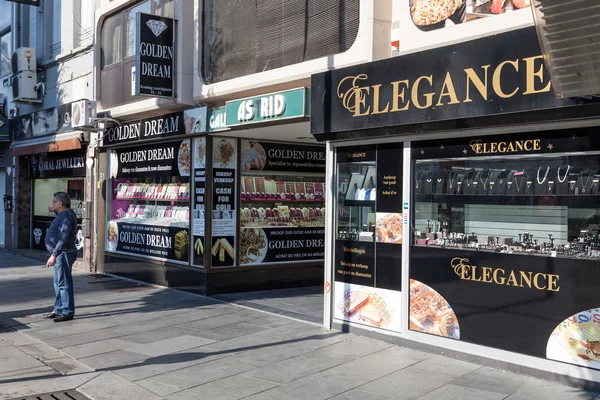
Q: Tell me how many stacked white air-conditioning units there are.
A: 2